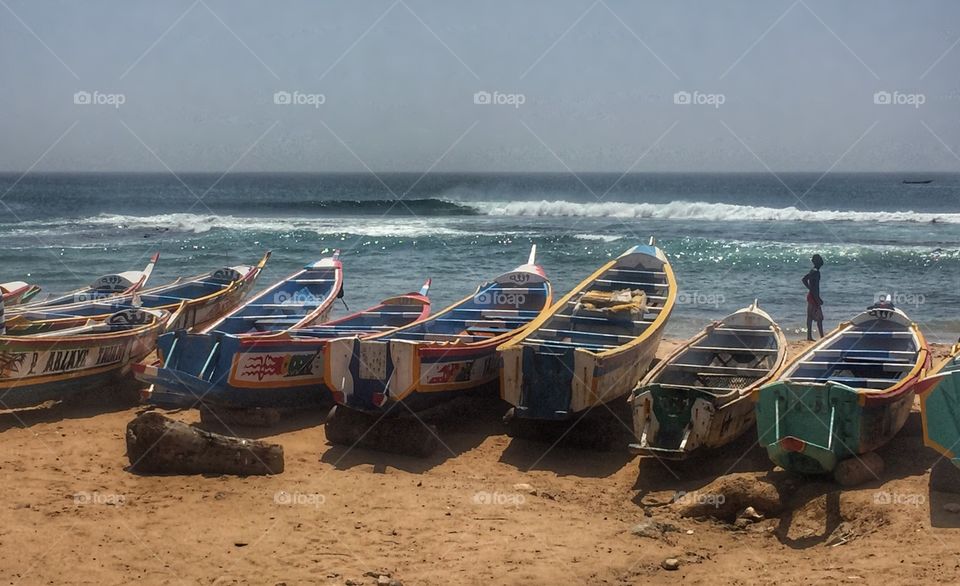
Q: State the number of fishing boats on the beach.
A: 11